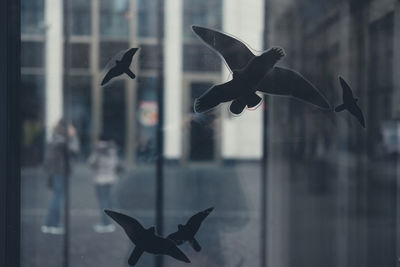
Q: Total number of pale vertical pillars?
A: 3